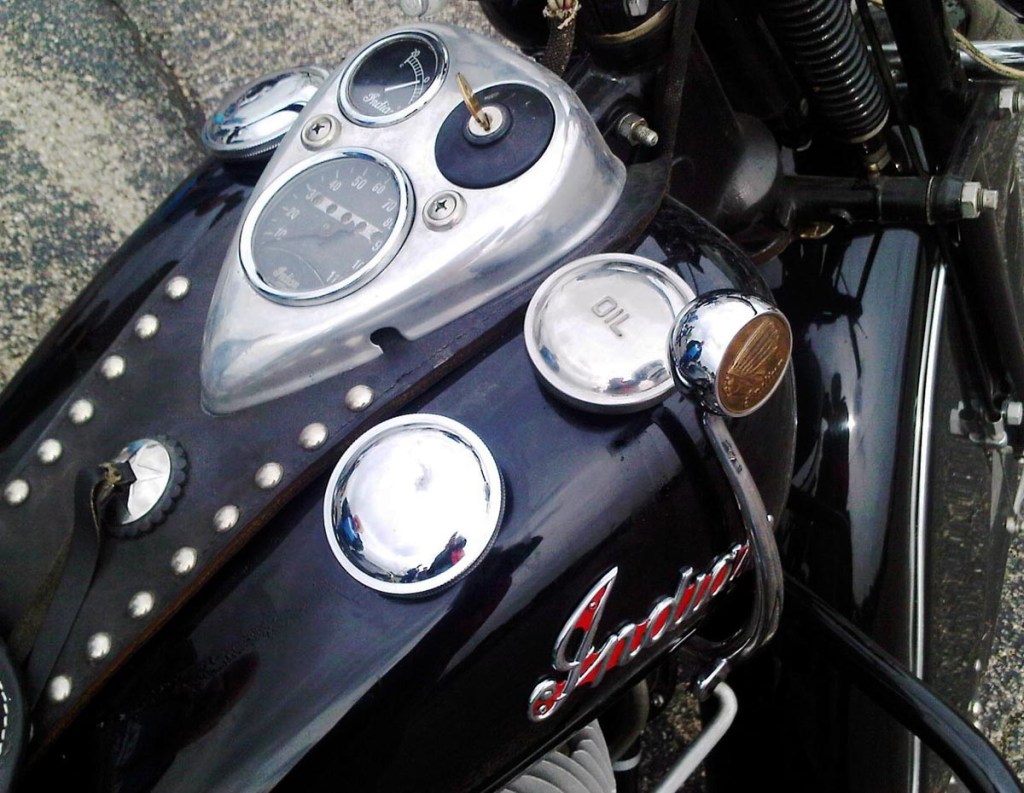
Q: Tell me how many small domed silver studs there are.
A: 14